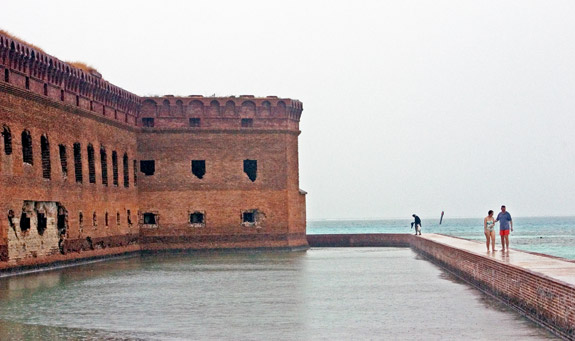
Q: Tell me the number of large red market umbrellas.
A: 0